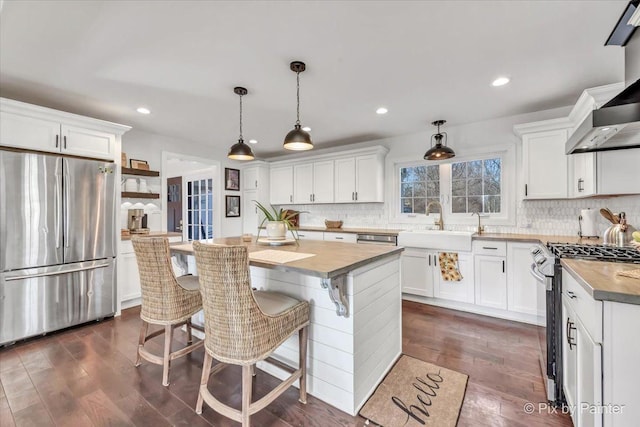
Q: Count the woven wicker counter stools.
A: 2